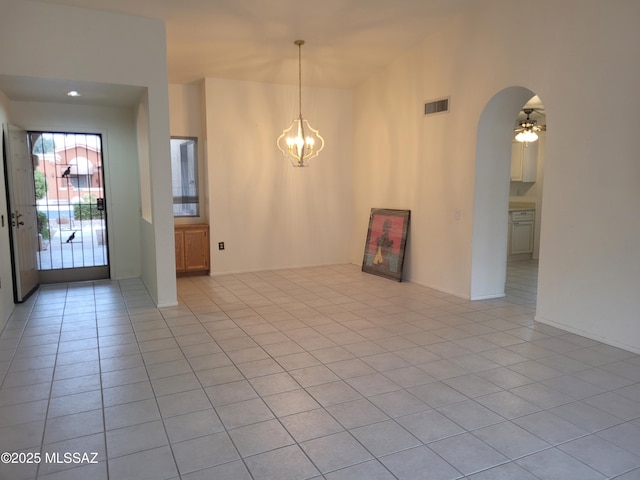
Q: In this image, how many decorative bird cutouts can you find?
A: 2